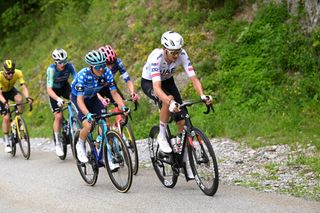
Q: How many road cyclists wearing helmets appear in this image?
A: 5